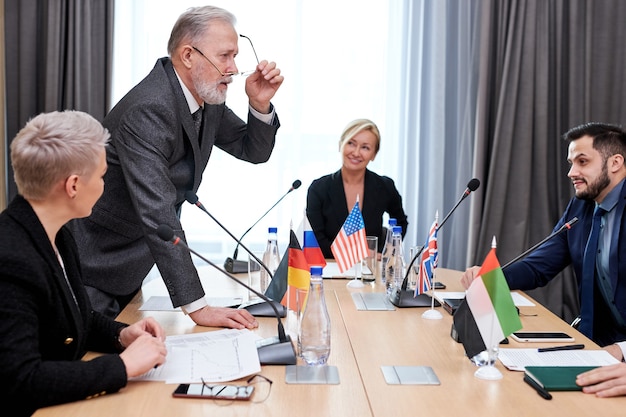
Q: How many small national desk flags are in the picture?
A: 5